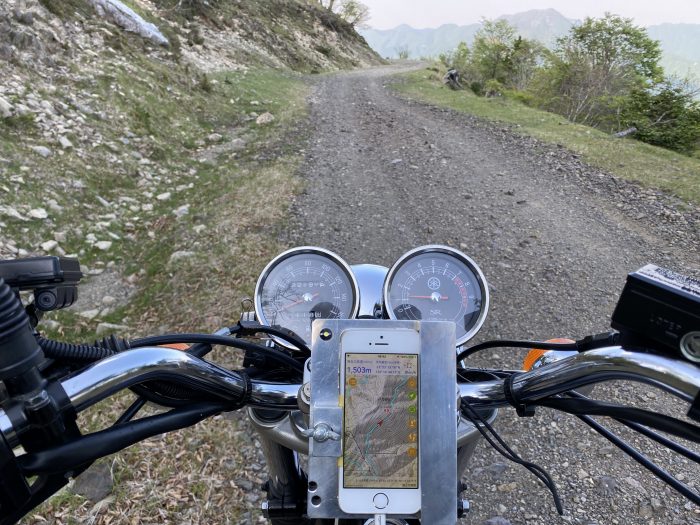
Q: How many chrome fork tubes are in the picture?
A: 2